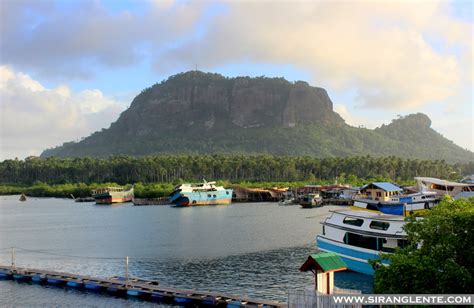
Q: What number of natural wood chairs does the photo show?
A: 0